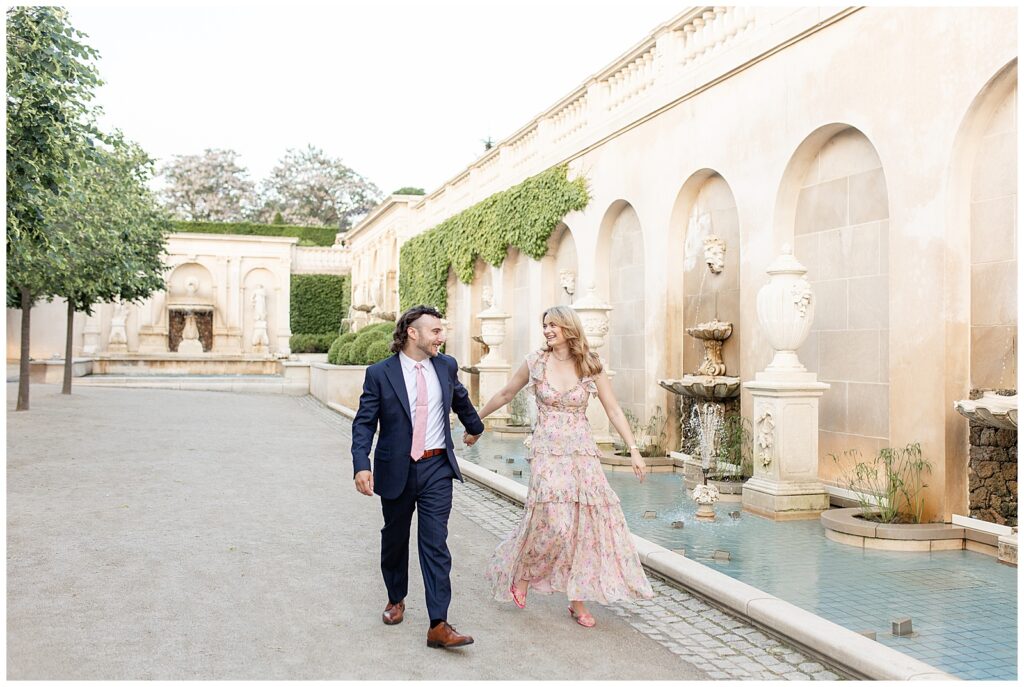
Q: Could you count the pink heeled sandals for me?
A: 2